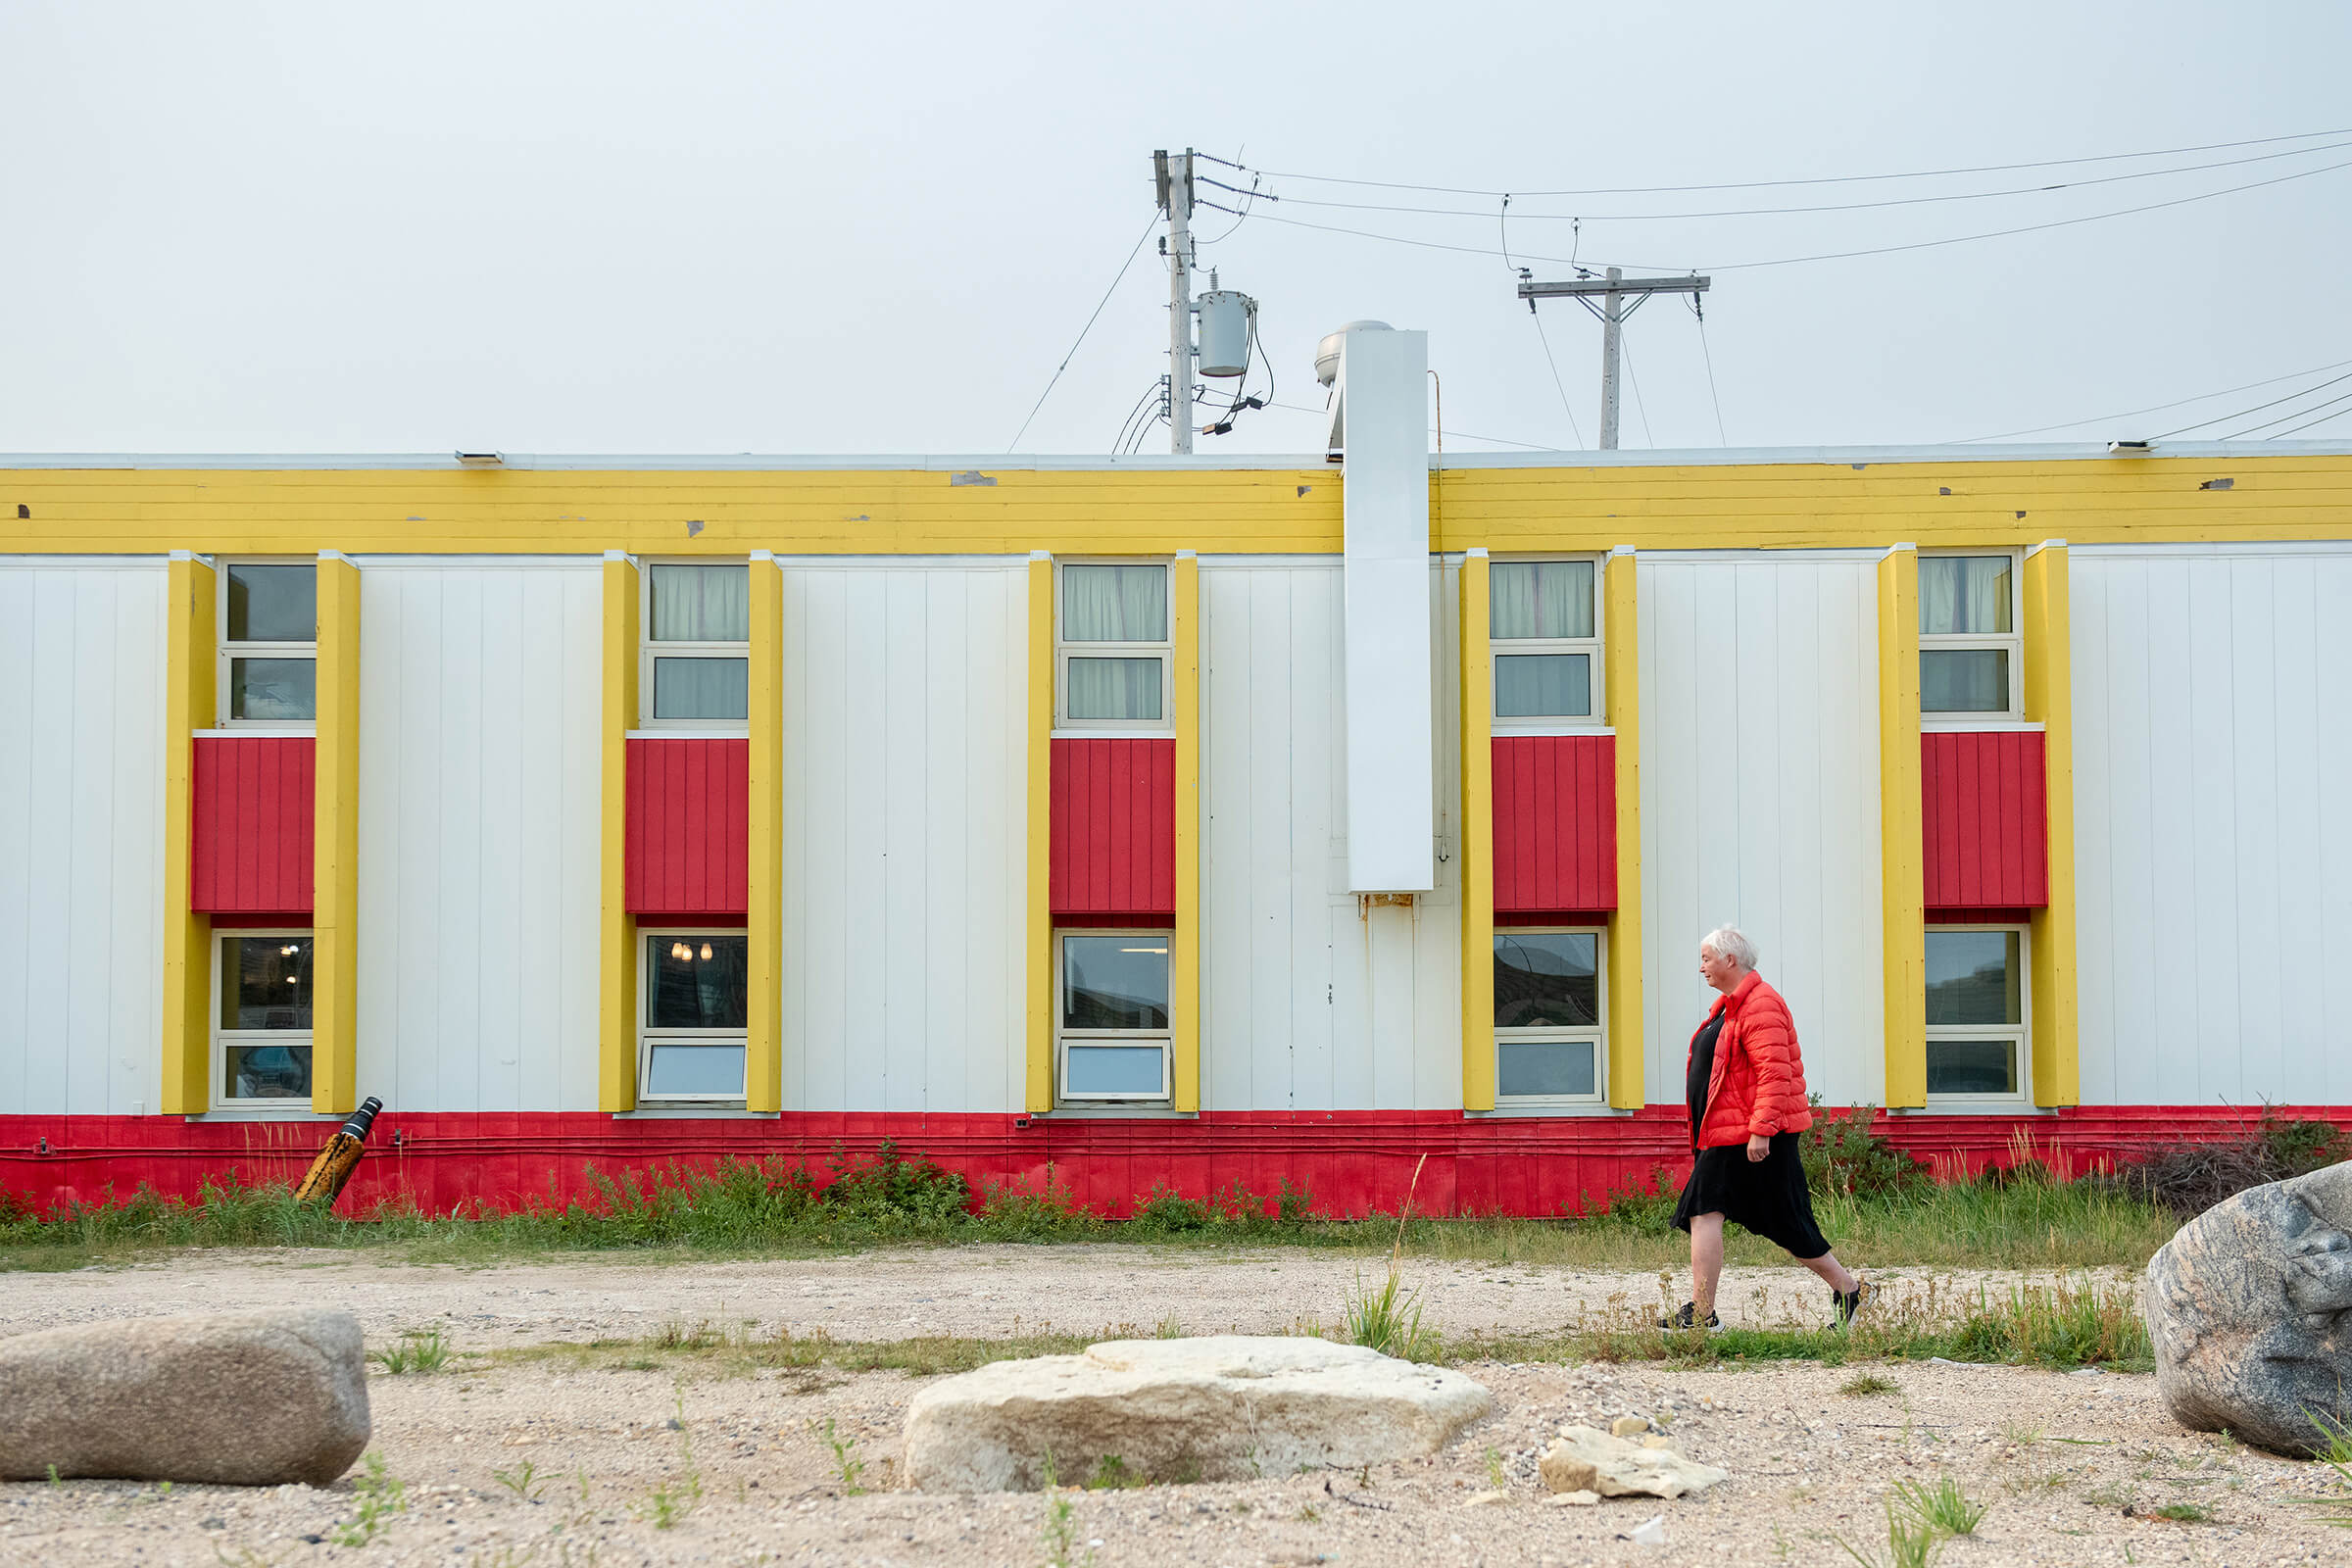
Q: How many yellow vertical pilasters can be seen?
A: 10